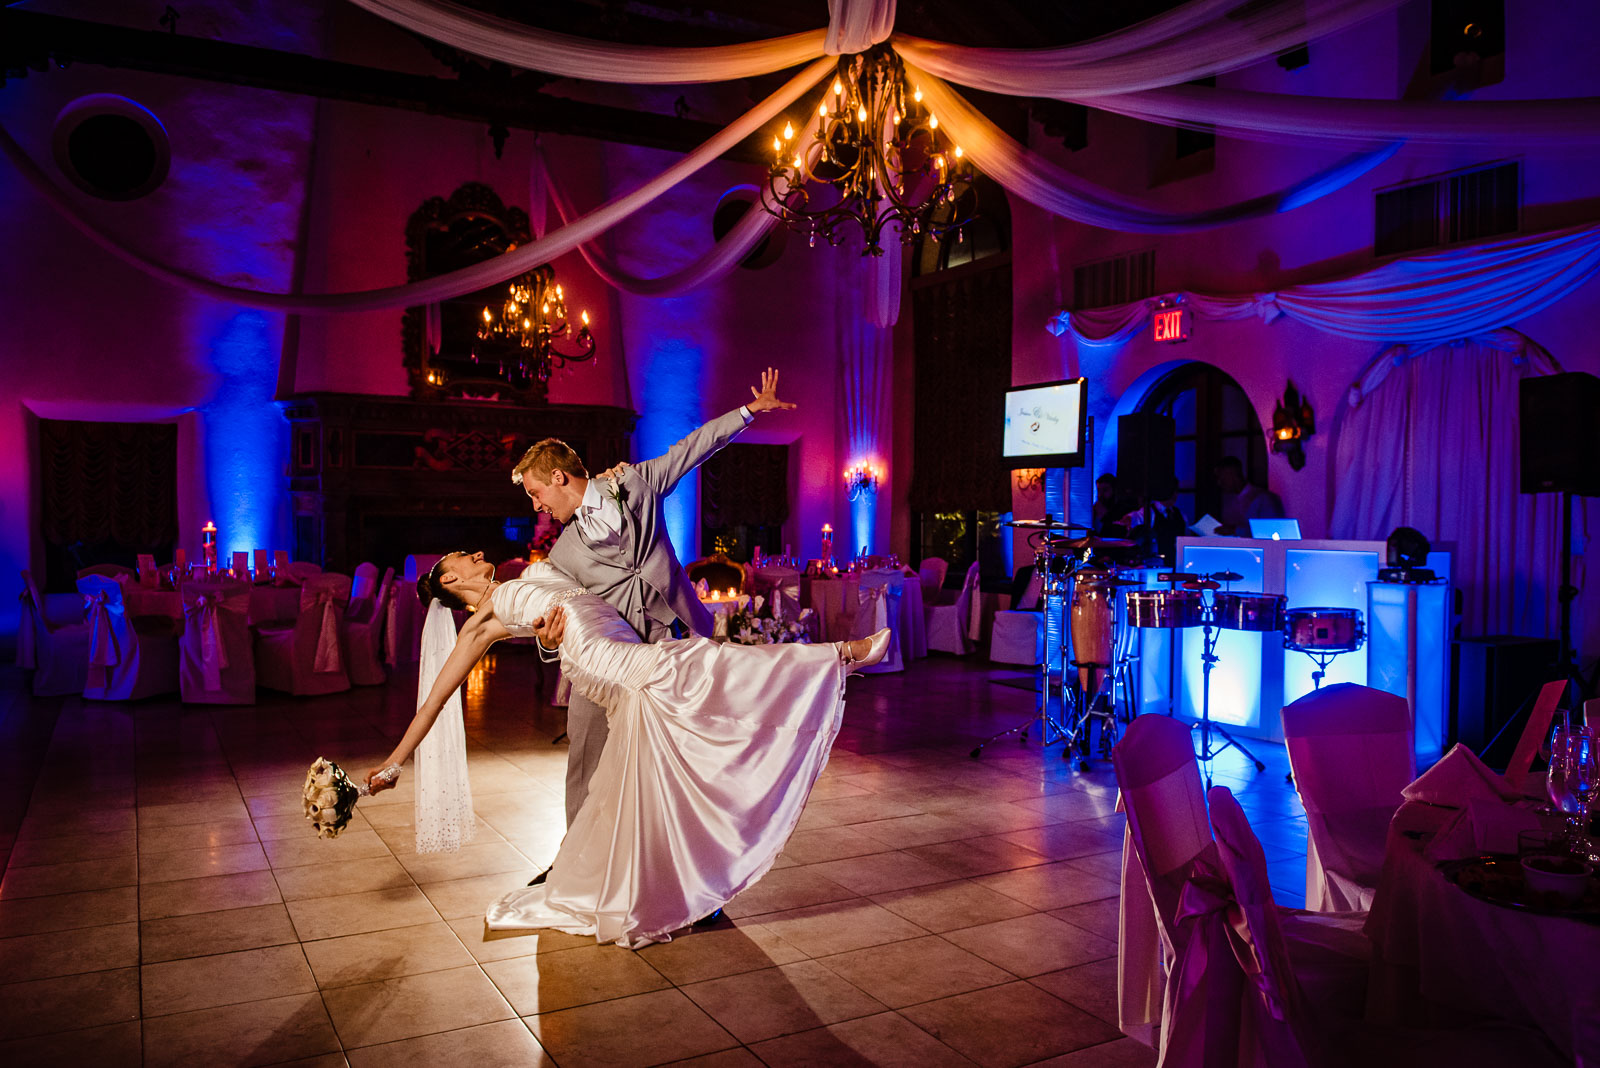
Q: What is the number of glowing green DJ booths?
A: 0